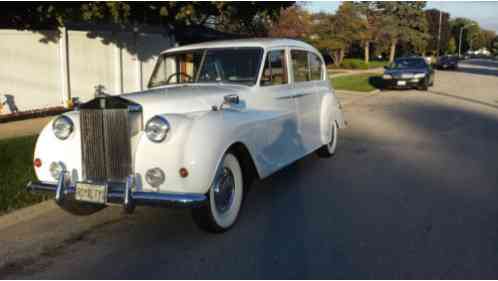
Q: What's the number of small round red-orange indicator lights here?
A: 2